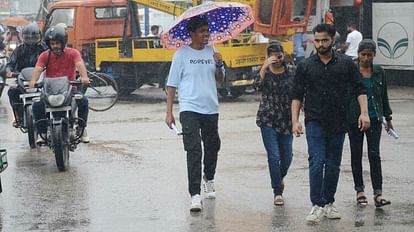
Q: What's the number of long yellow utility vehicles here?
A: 1